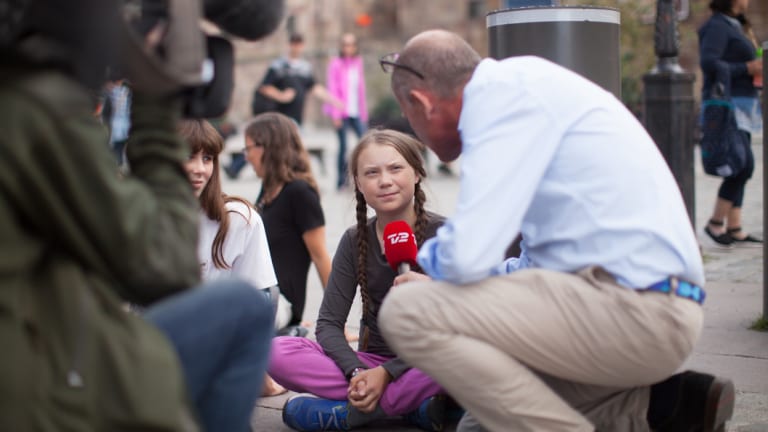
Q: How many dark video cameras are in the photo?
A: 1